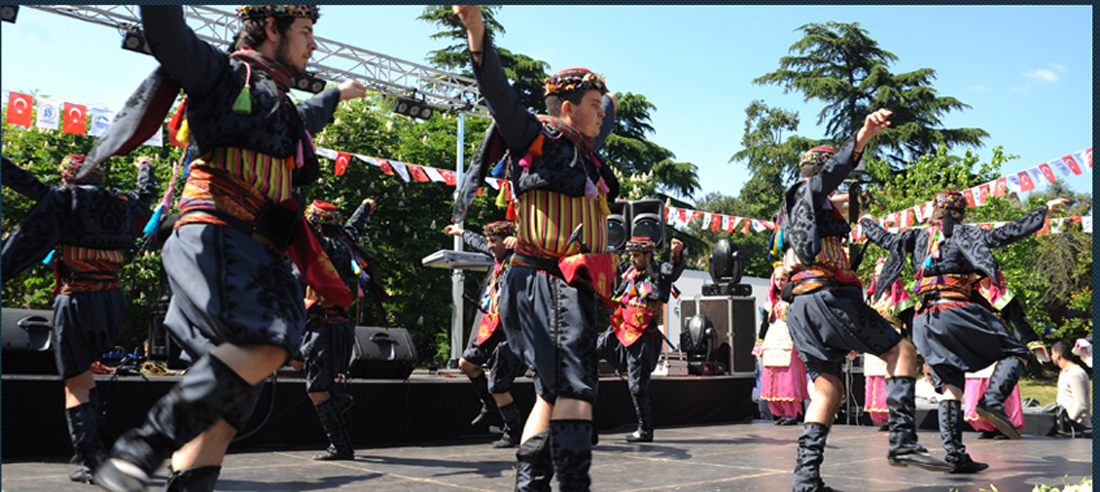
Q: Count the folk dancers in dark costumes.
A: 8